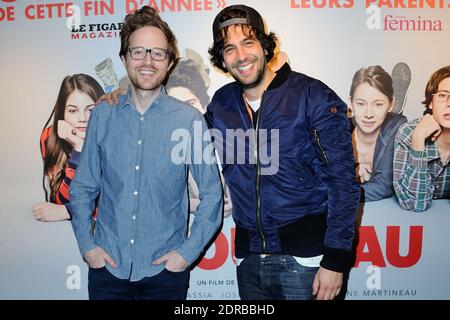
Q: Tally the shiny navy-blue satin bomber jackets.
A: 1